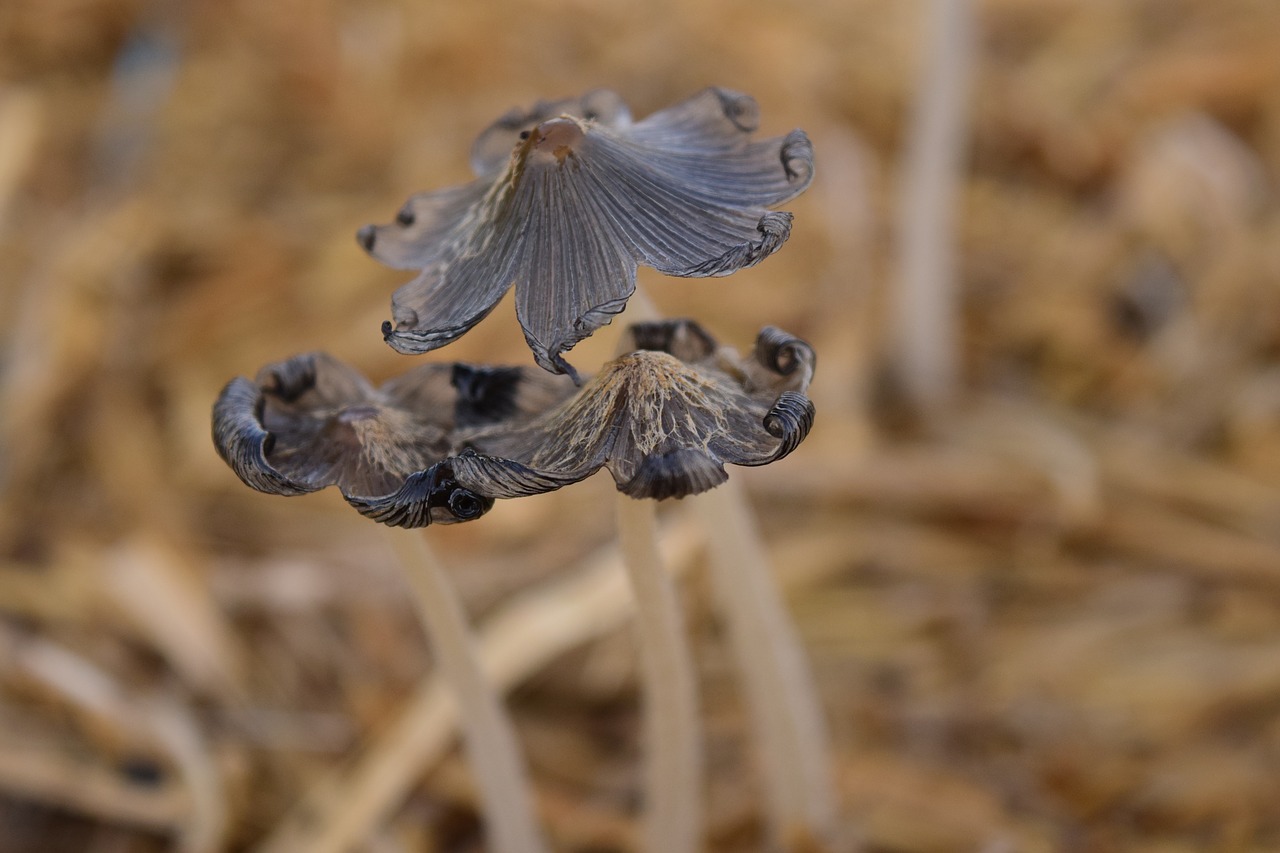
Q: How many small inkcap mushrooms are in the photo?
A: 3